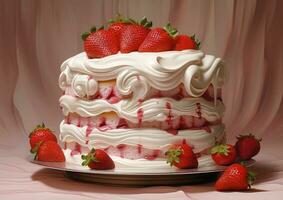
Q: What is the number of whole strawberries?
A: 12